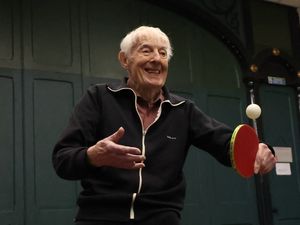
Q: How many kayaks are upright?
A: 0